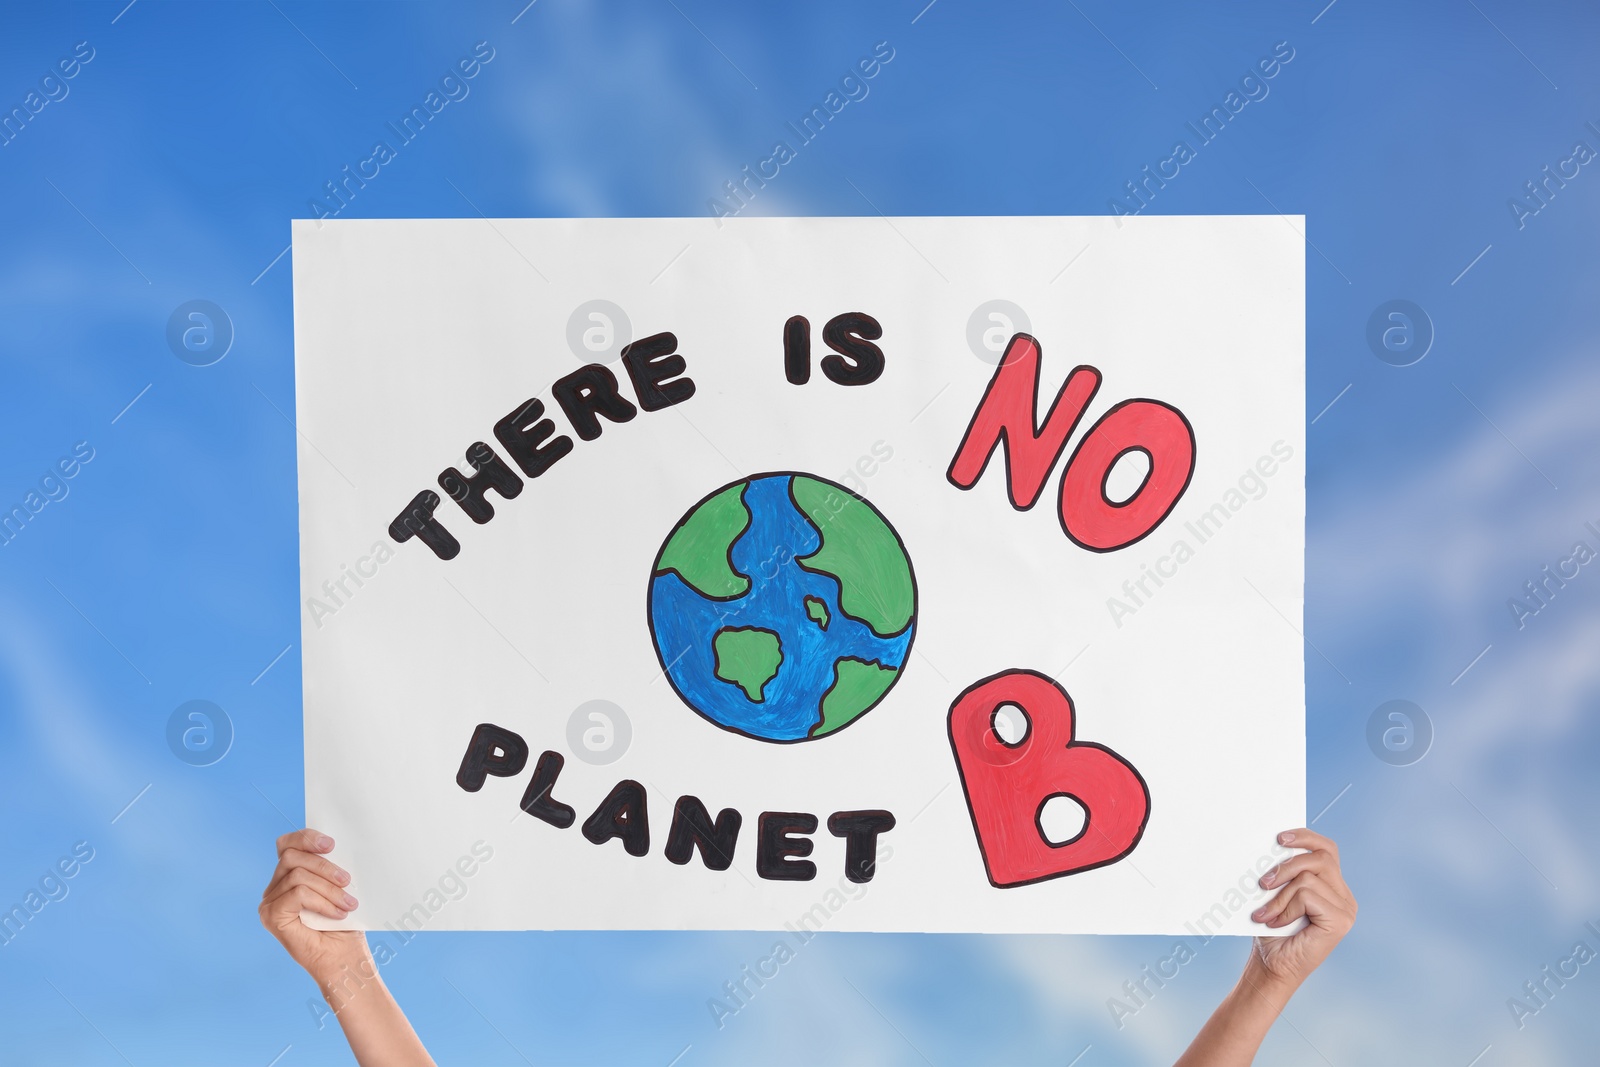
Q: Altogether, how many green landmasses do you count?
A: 5